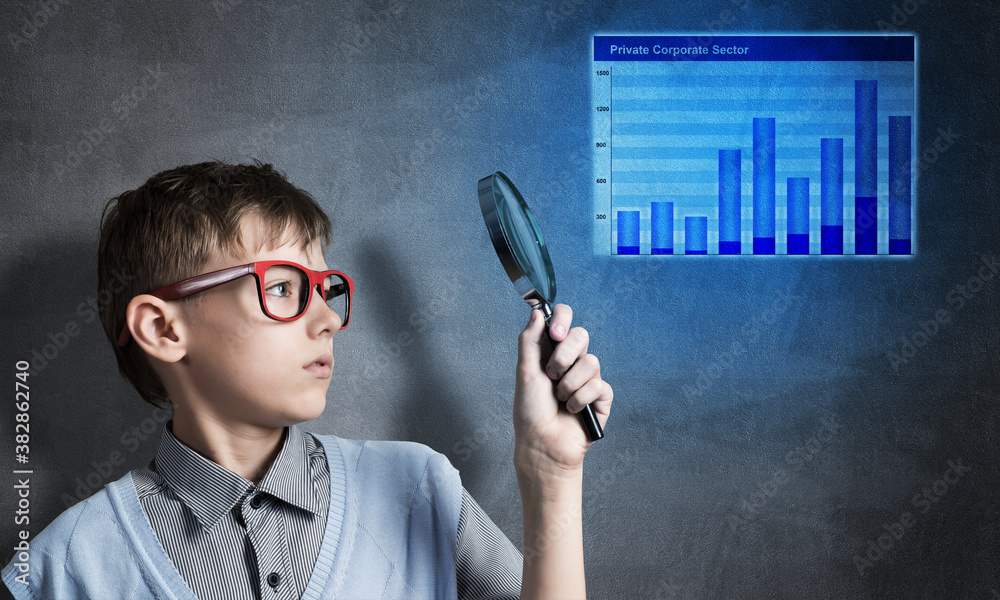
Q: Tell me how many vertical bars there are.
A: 9